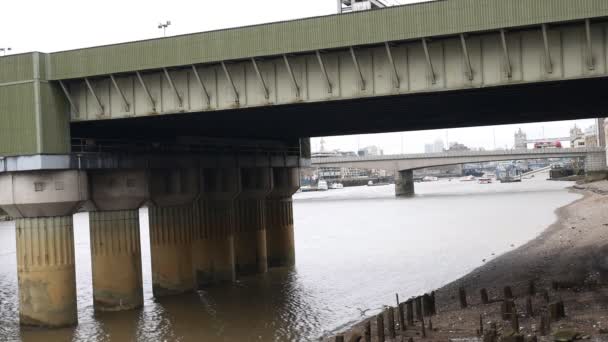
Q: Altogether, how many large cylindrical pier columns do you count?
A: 6